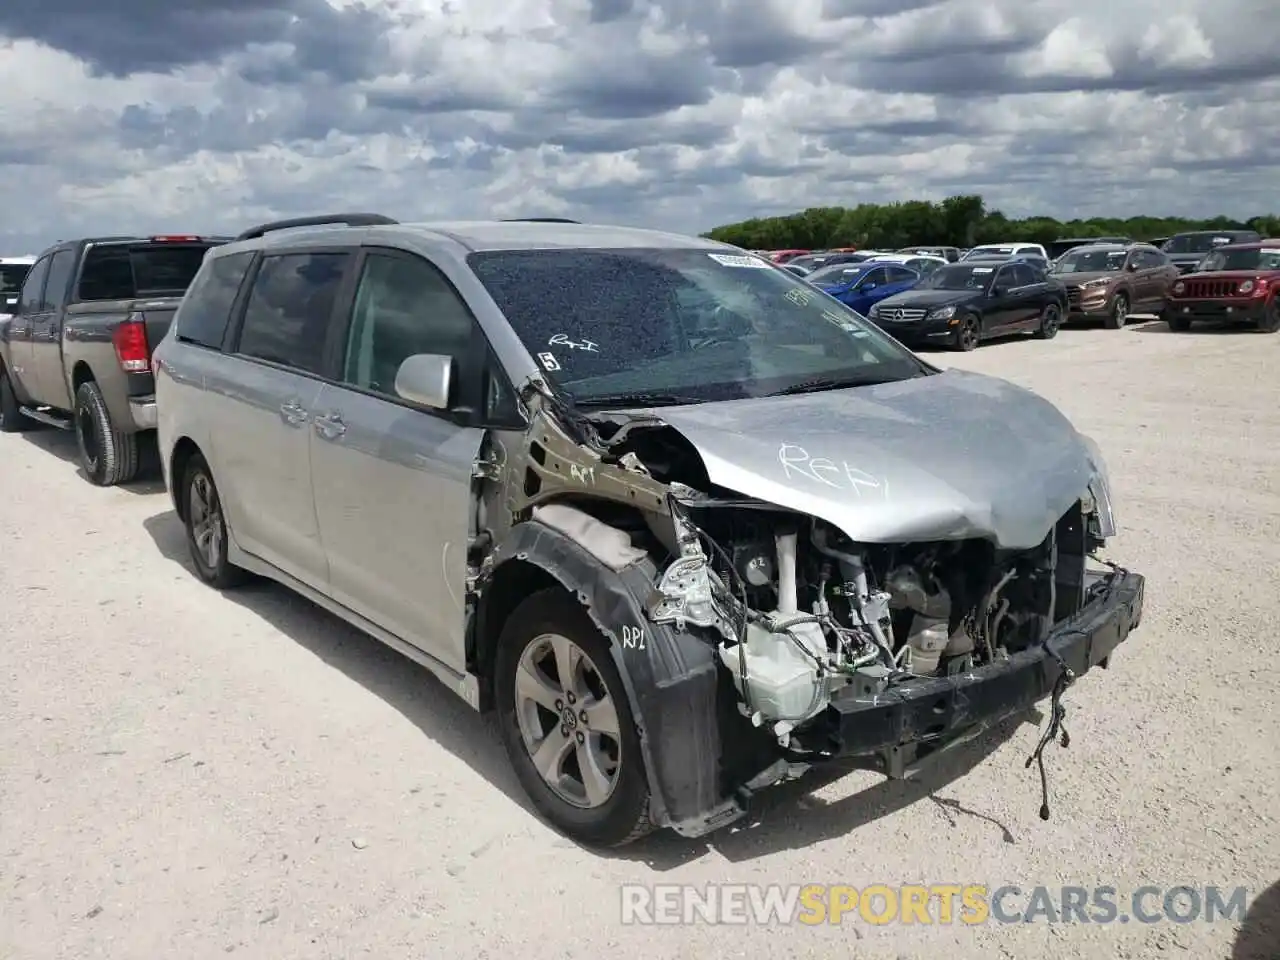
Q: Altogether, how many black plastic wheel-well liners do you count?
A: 1